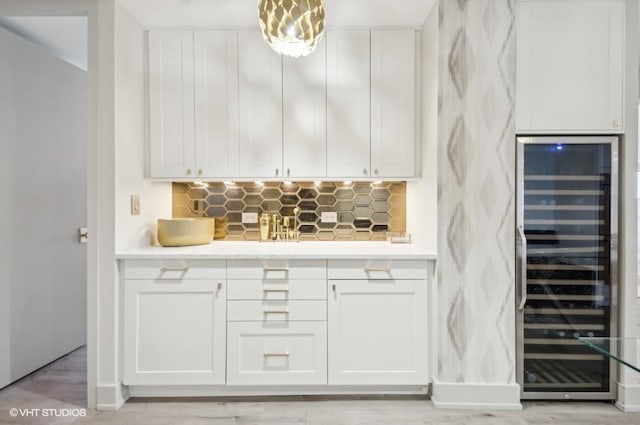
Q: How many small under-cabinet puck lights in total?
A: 7